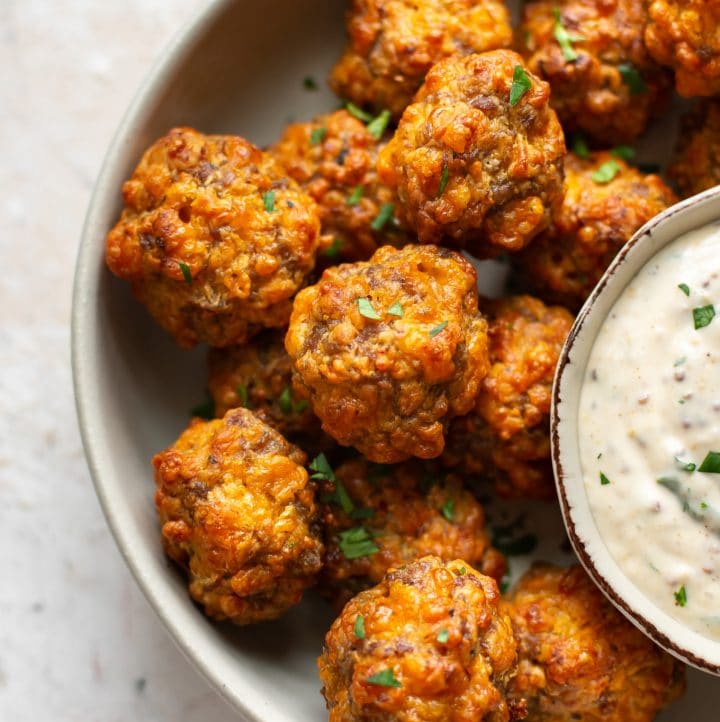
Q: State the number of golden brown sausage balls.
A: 15